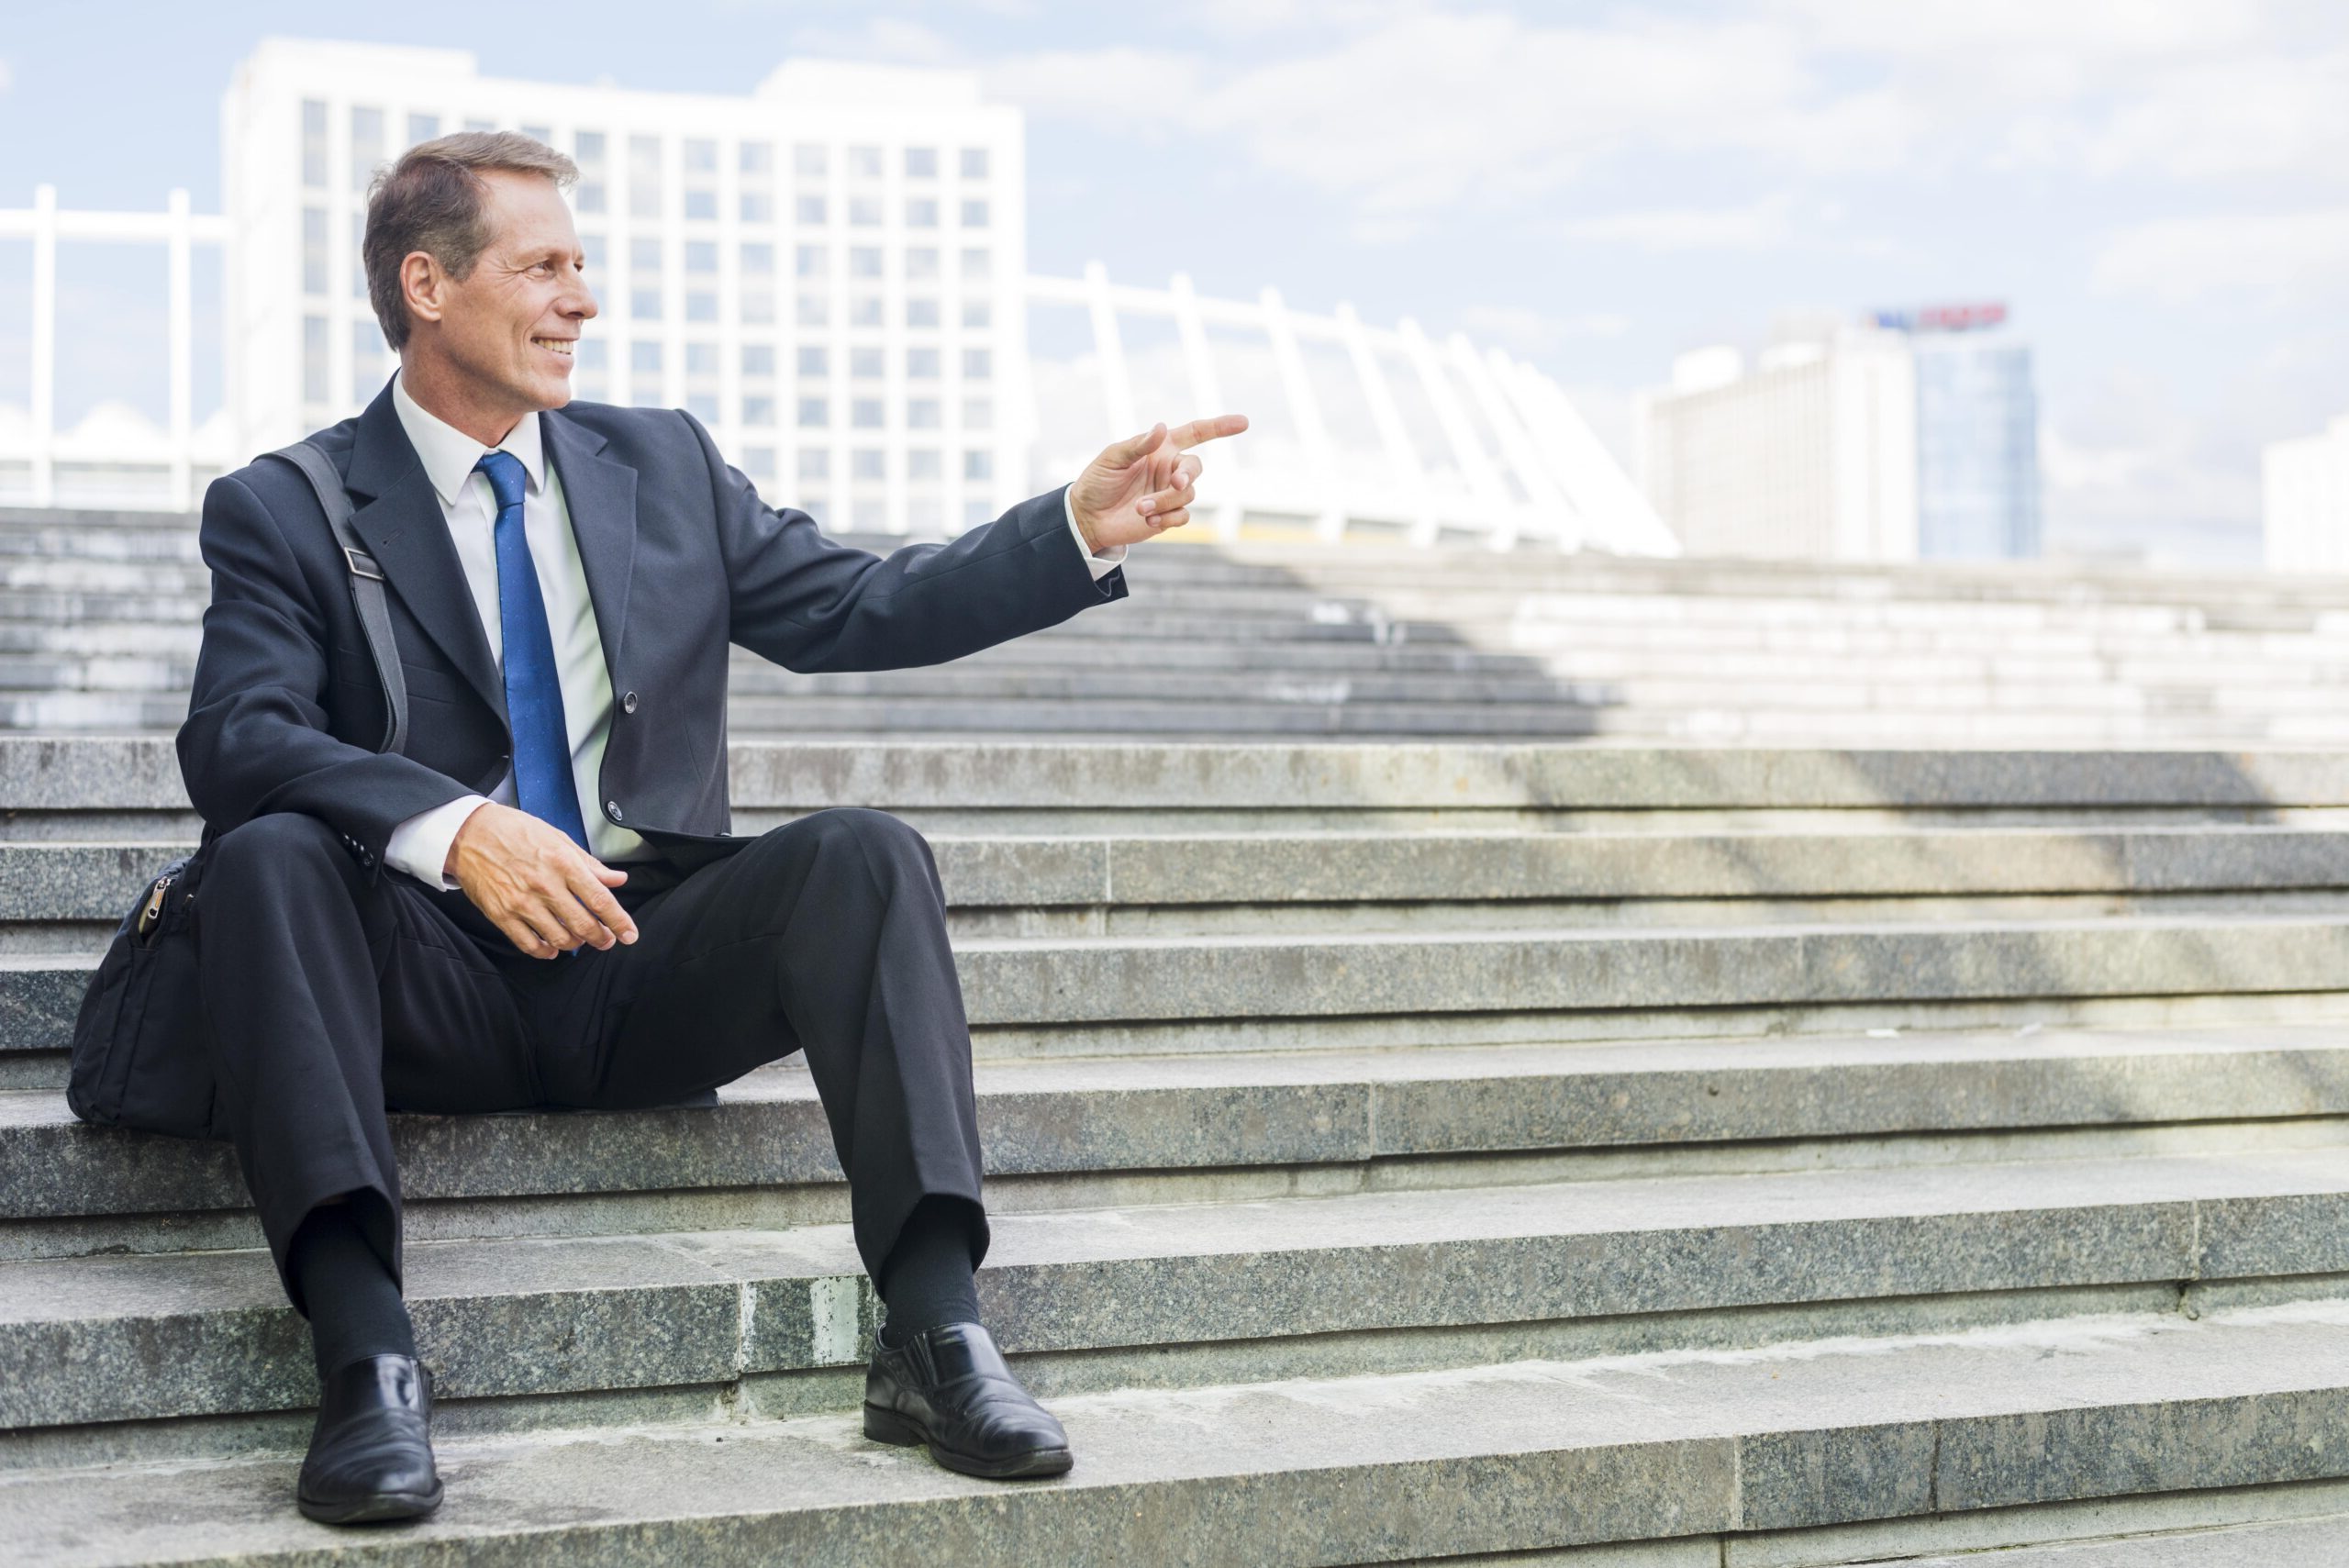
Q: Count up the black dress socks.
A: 2